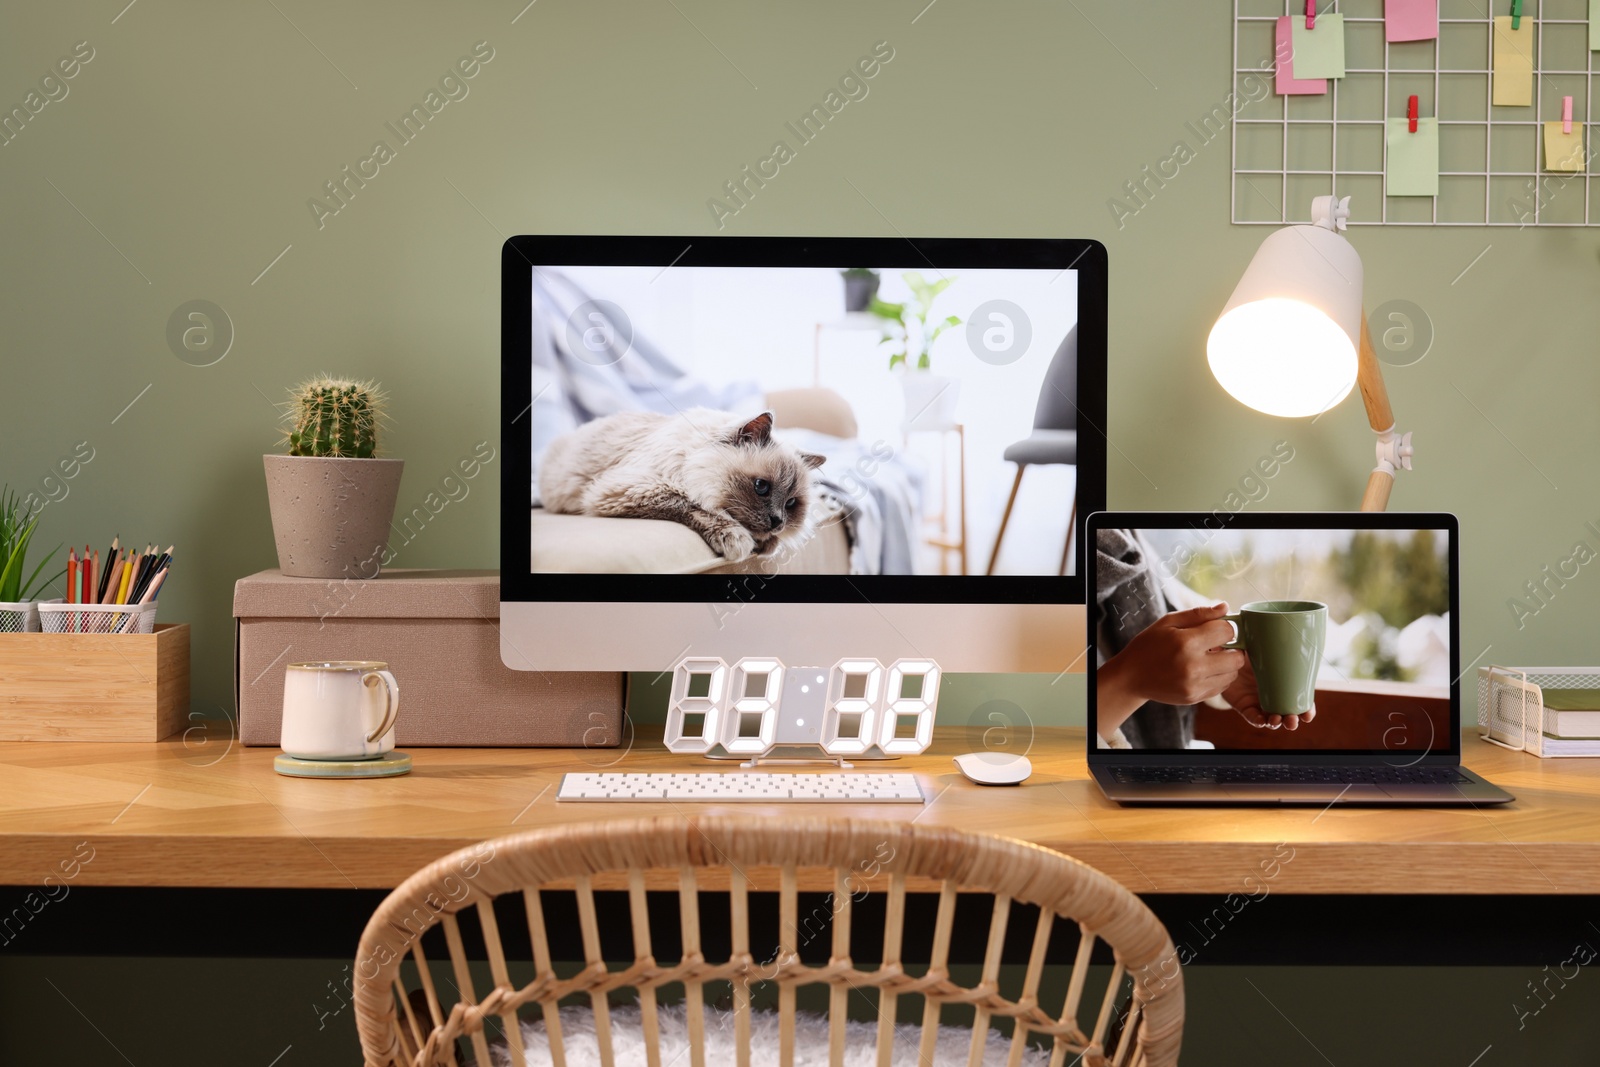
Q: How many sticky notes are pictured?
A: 7